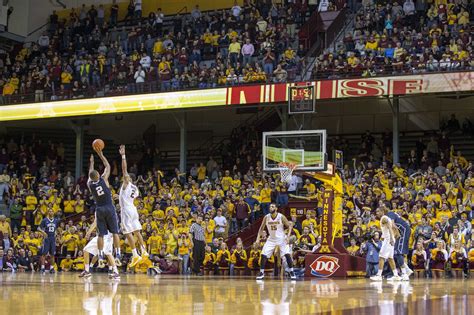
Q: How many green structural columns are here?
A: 4